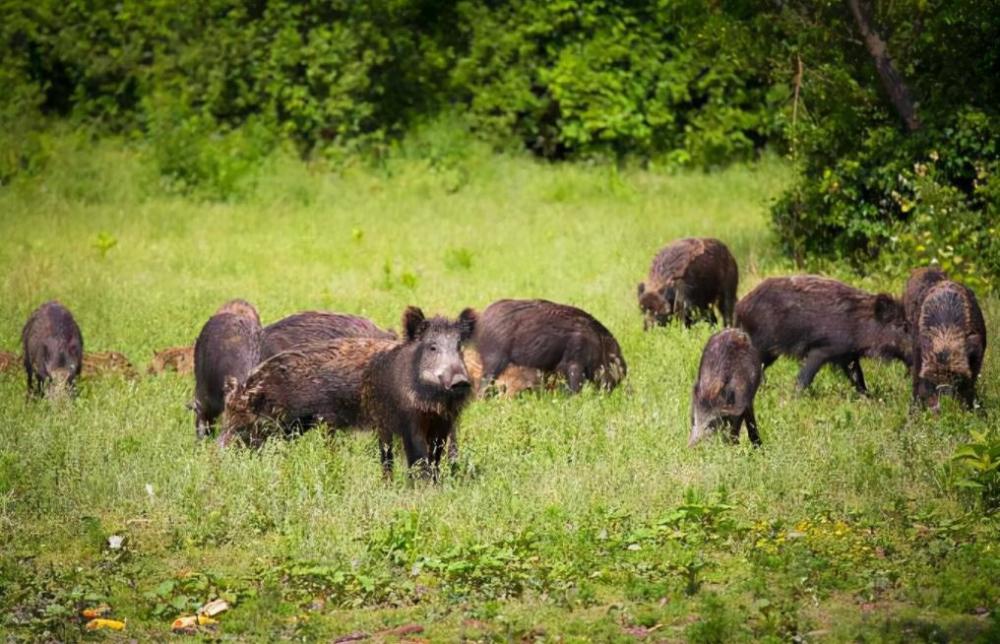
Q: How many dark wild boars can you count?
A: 11